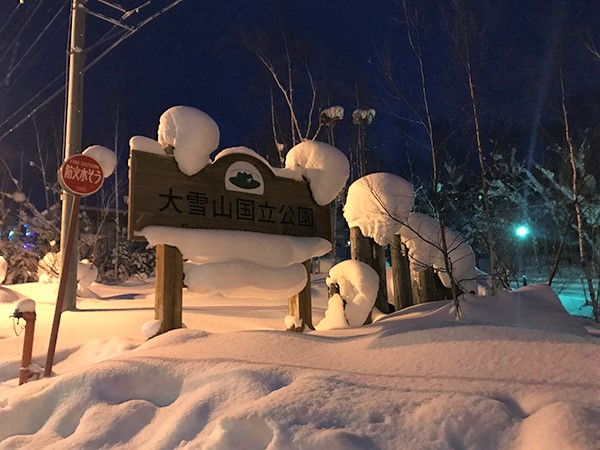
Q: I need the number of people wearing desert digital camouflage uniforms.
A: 0